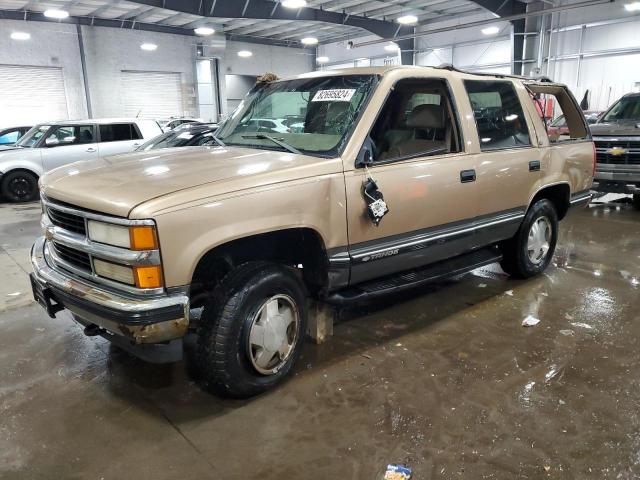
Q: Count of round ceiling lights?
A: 12